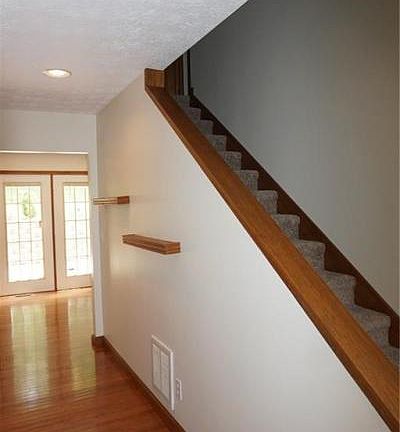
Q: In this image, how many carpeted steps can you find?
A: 12